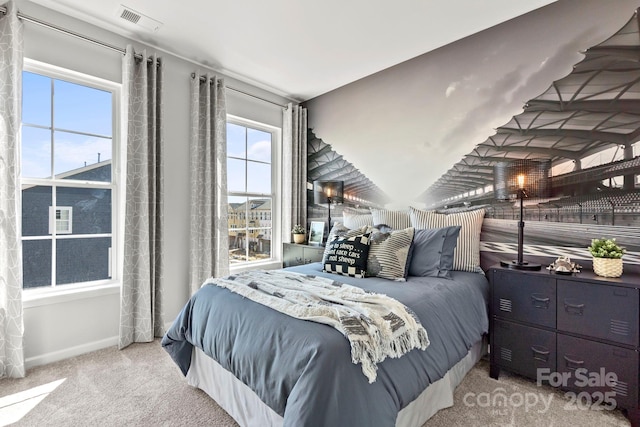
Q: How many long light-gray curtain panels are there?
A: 4